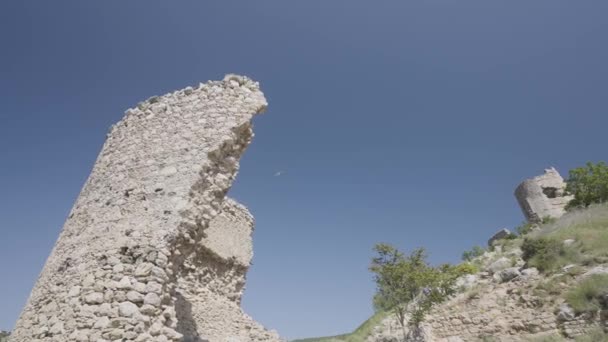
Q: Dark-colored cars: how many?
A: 0